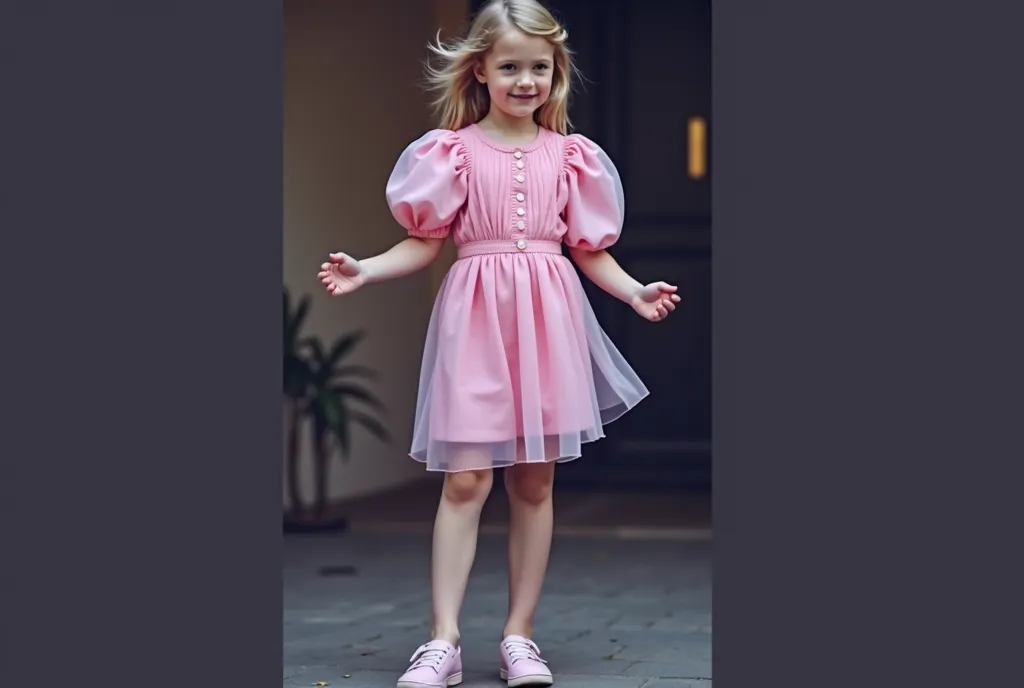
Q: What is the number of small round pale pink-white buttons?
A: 7